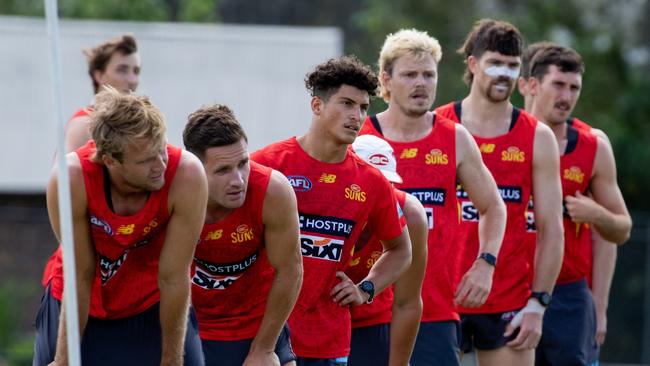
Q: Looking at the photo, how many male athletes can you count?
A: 9